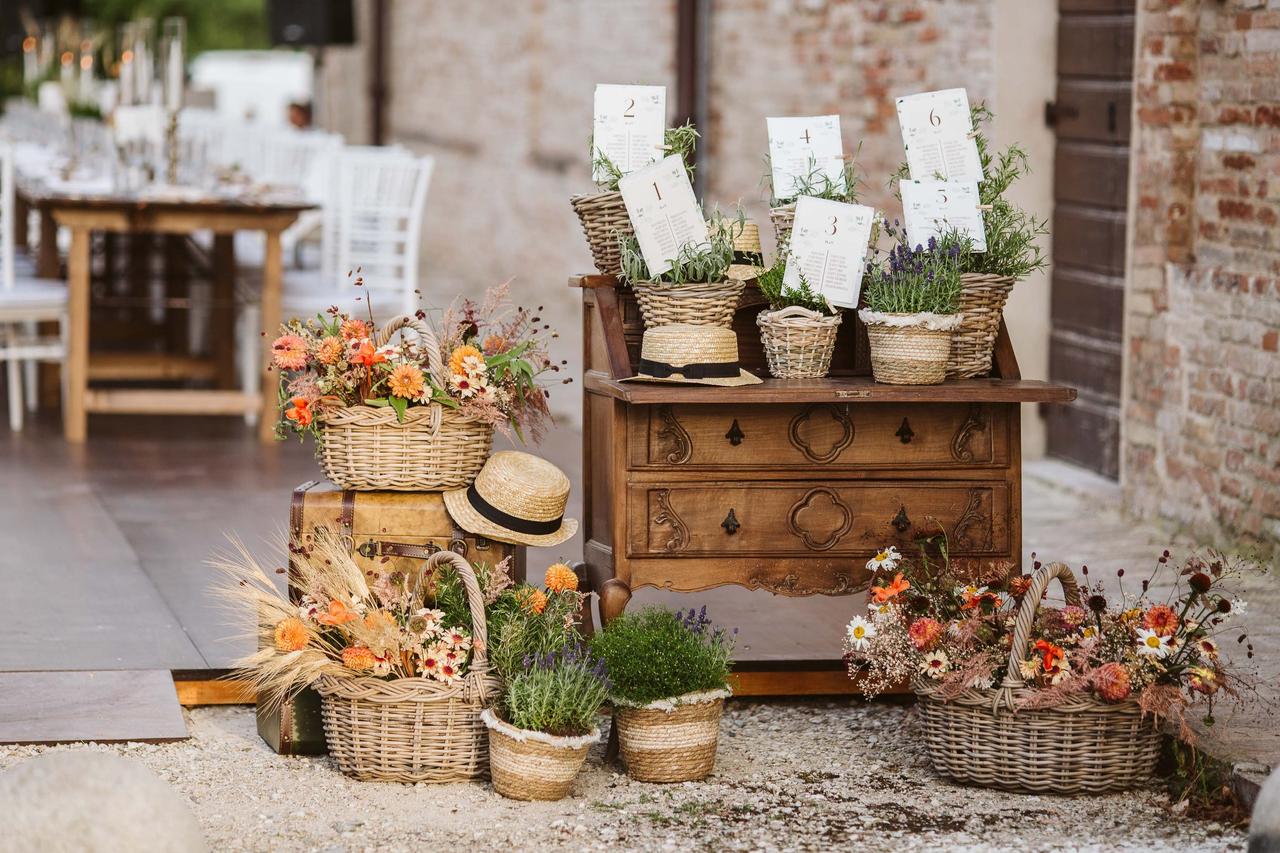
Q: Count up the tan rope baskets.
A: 3